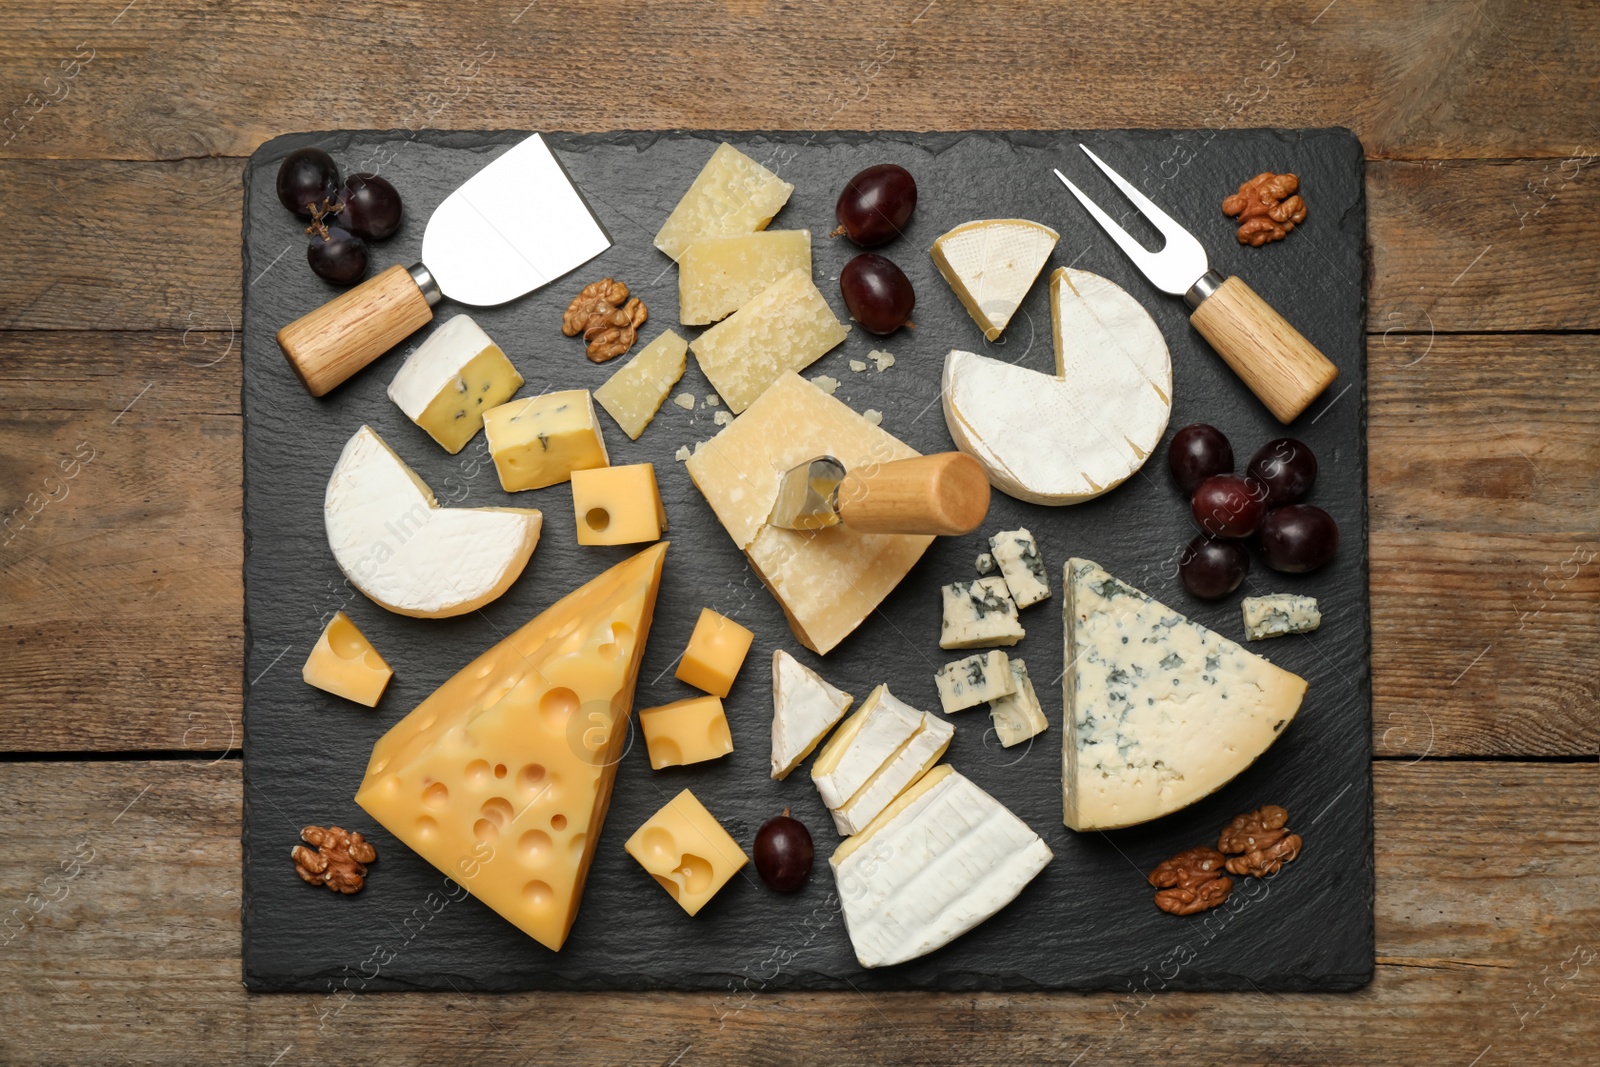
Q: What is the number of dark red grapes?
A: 11